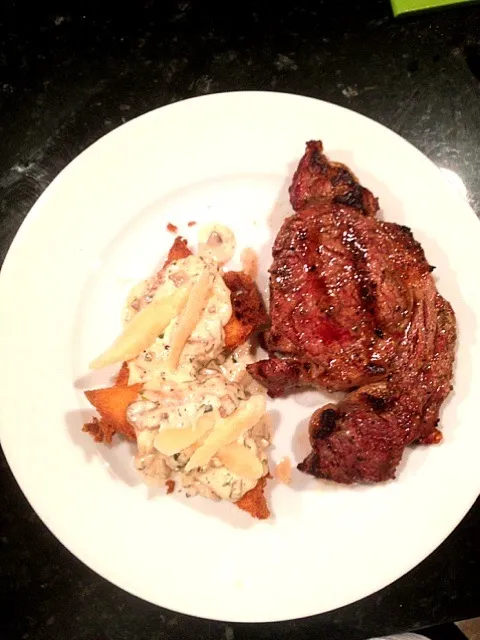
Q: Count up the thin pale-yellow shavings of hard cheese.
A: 5